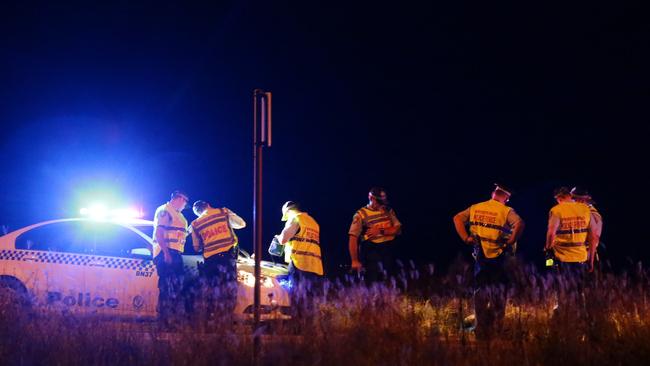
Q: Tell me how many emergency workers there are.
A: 7